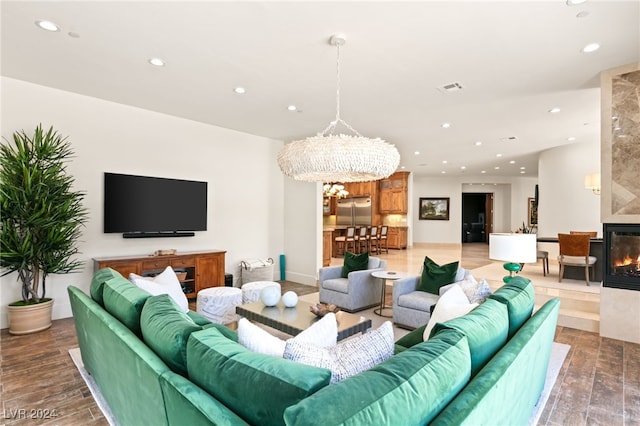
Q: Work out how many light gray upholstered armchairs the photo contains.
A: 2